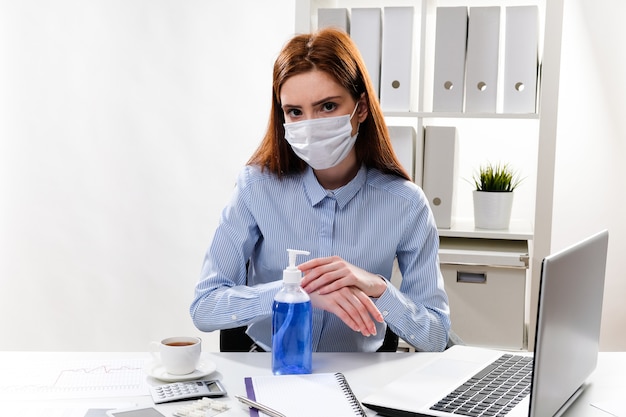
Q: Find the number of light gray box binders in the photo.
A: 8